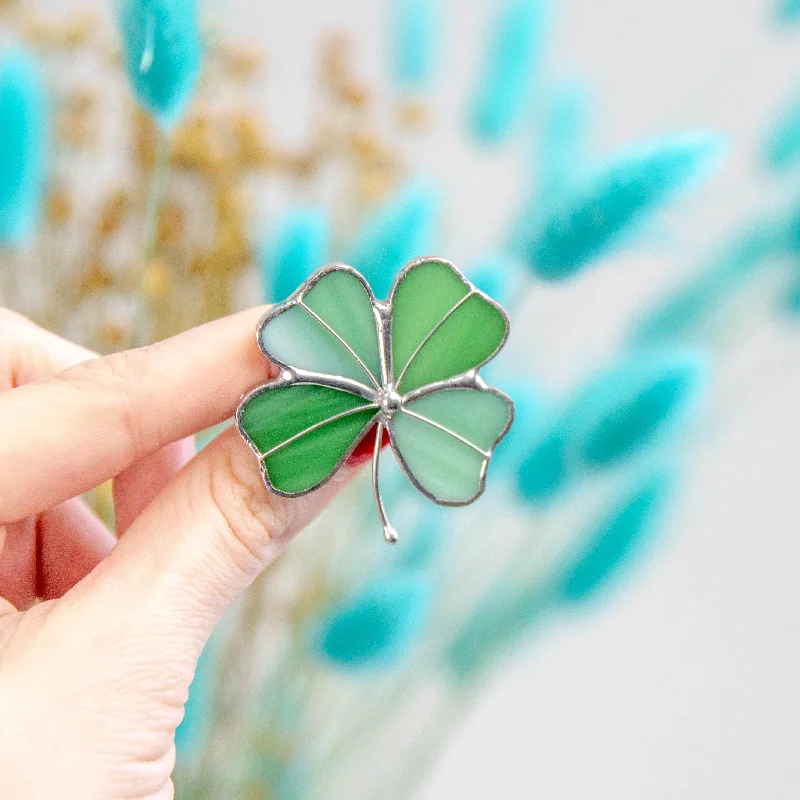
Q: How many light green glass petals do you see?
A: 2